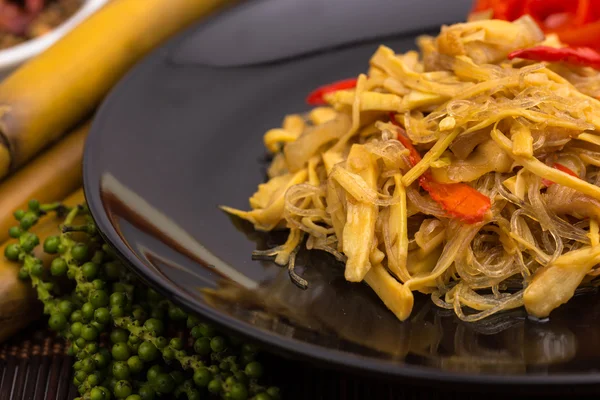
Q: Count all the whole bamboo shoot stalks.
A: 3